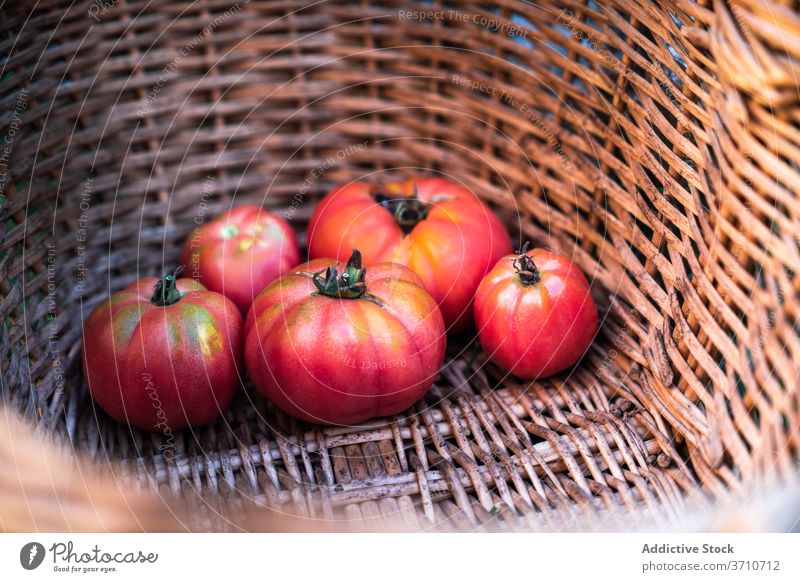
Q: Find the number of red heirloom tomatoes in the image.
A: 5